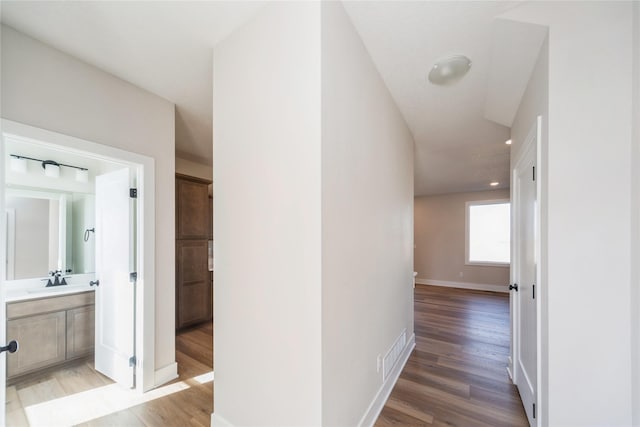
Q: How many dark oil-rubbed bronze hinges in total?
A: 6